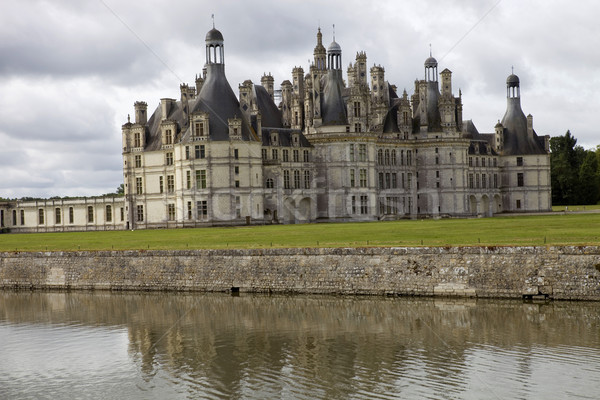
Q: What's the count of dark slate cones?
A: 4